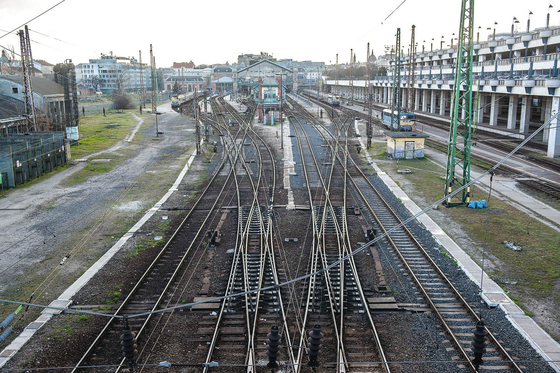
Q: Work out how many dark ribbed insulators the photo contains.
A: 4